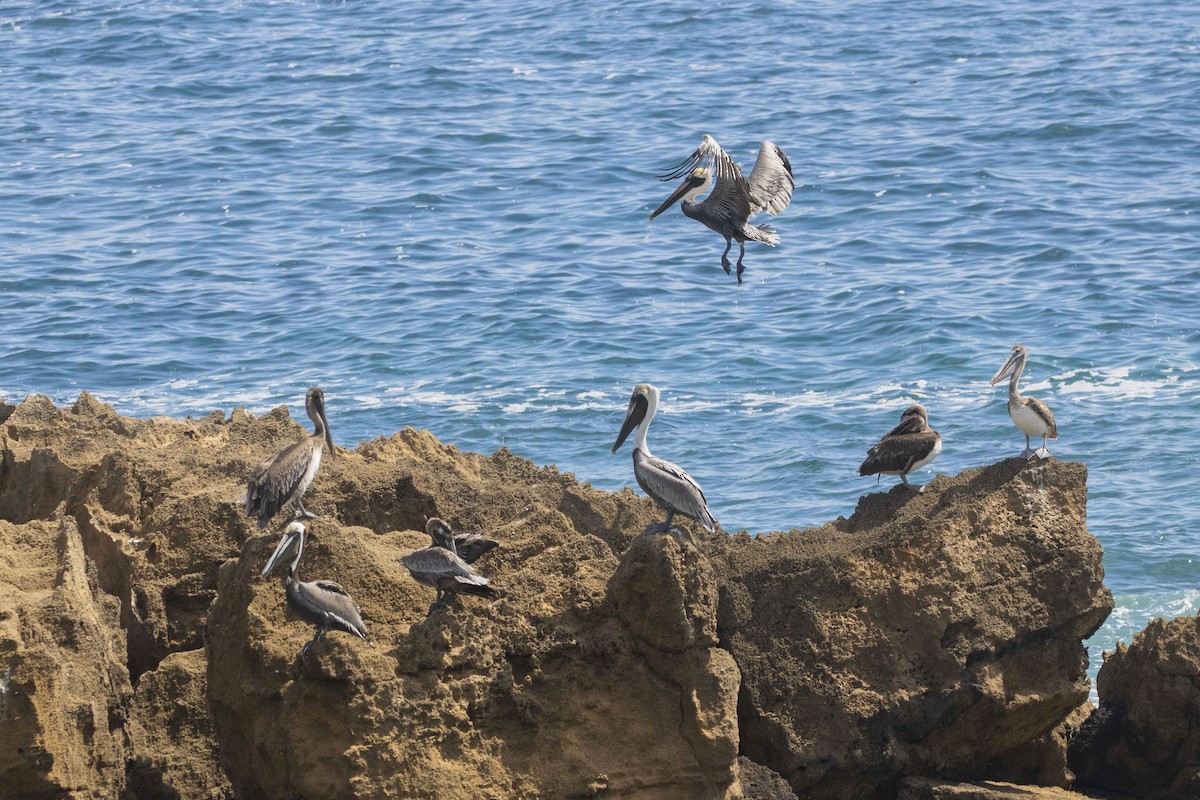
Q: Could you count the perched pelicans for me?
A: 6